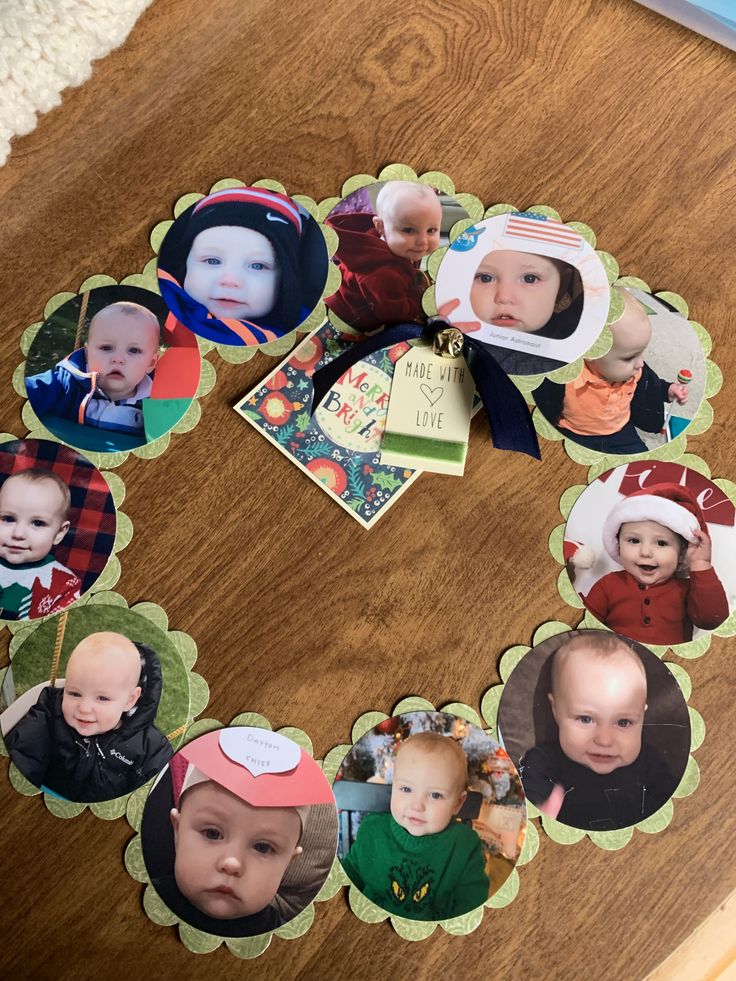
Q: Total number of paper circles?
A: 11